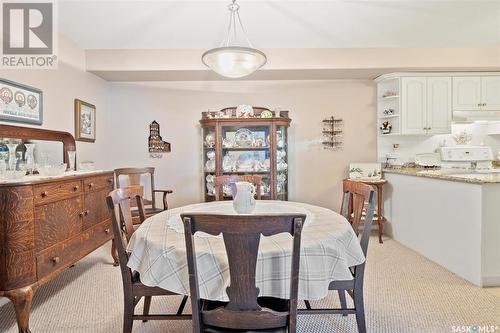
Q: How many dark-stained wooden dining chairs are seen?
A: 5